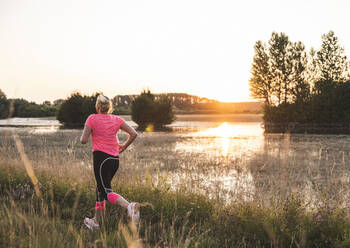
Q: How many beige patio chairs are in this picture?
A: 0